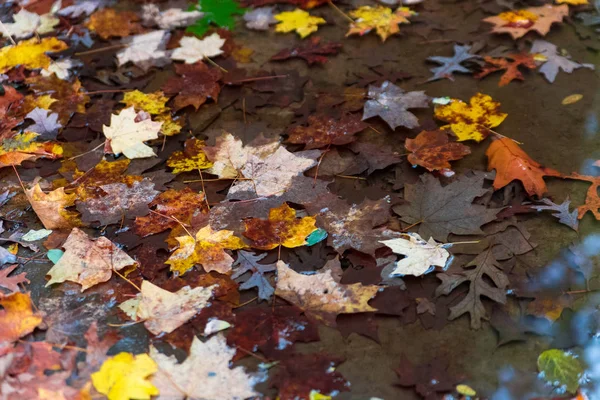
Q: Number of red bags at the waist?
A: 0